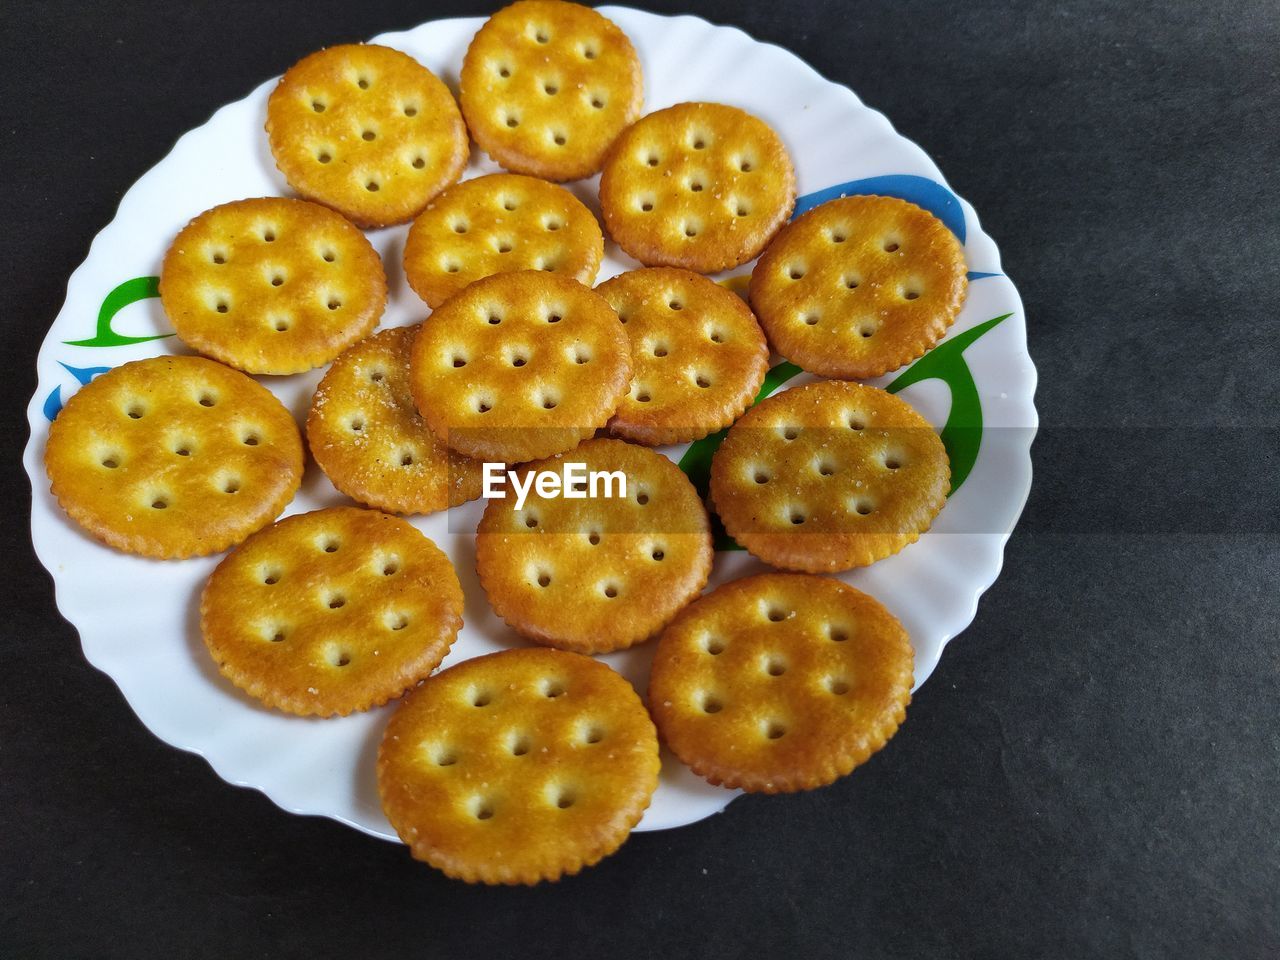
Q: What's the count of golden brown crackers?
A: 15